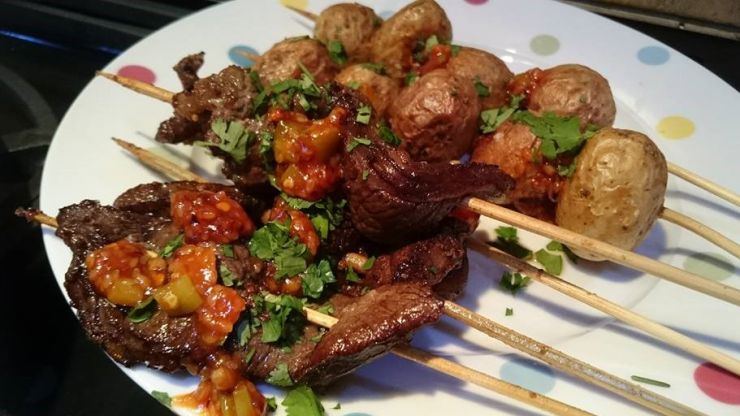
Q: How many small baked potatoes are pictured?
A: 9